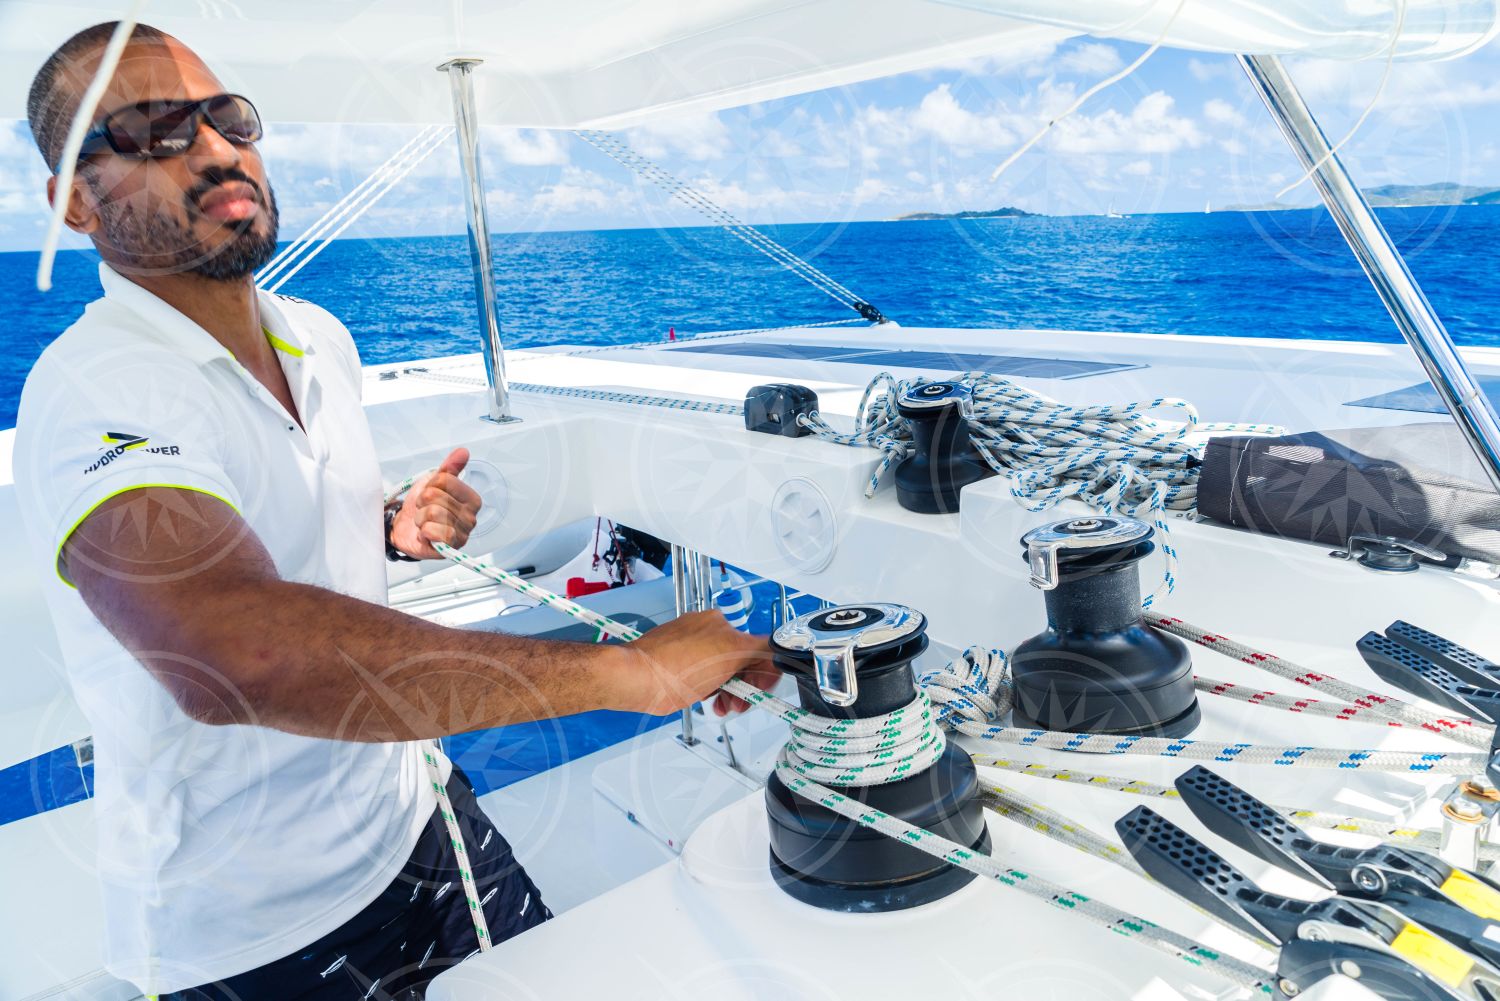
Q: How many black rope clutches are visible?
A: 4